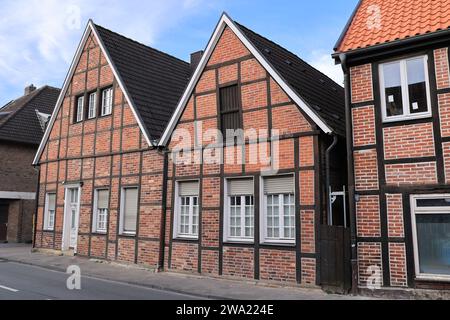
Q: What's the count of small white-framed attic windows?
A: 3